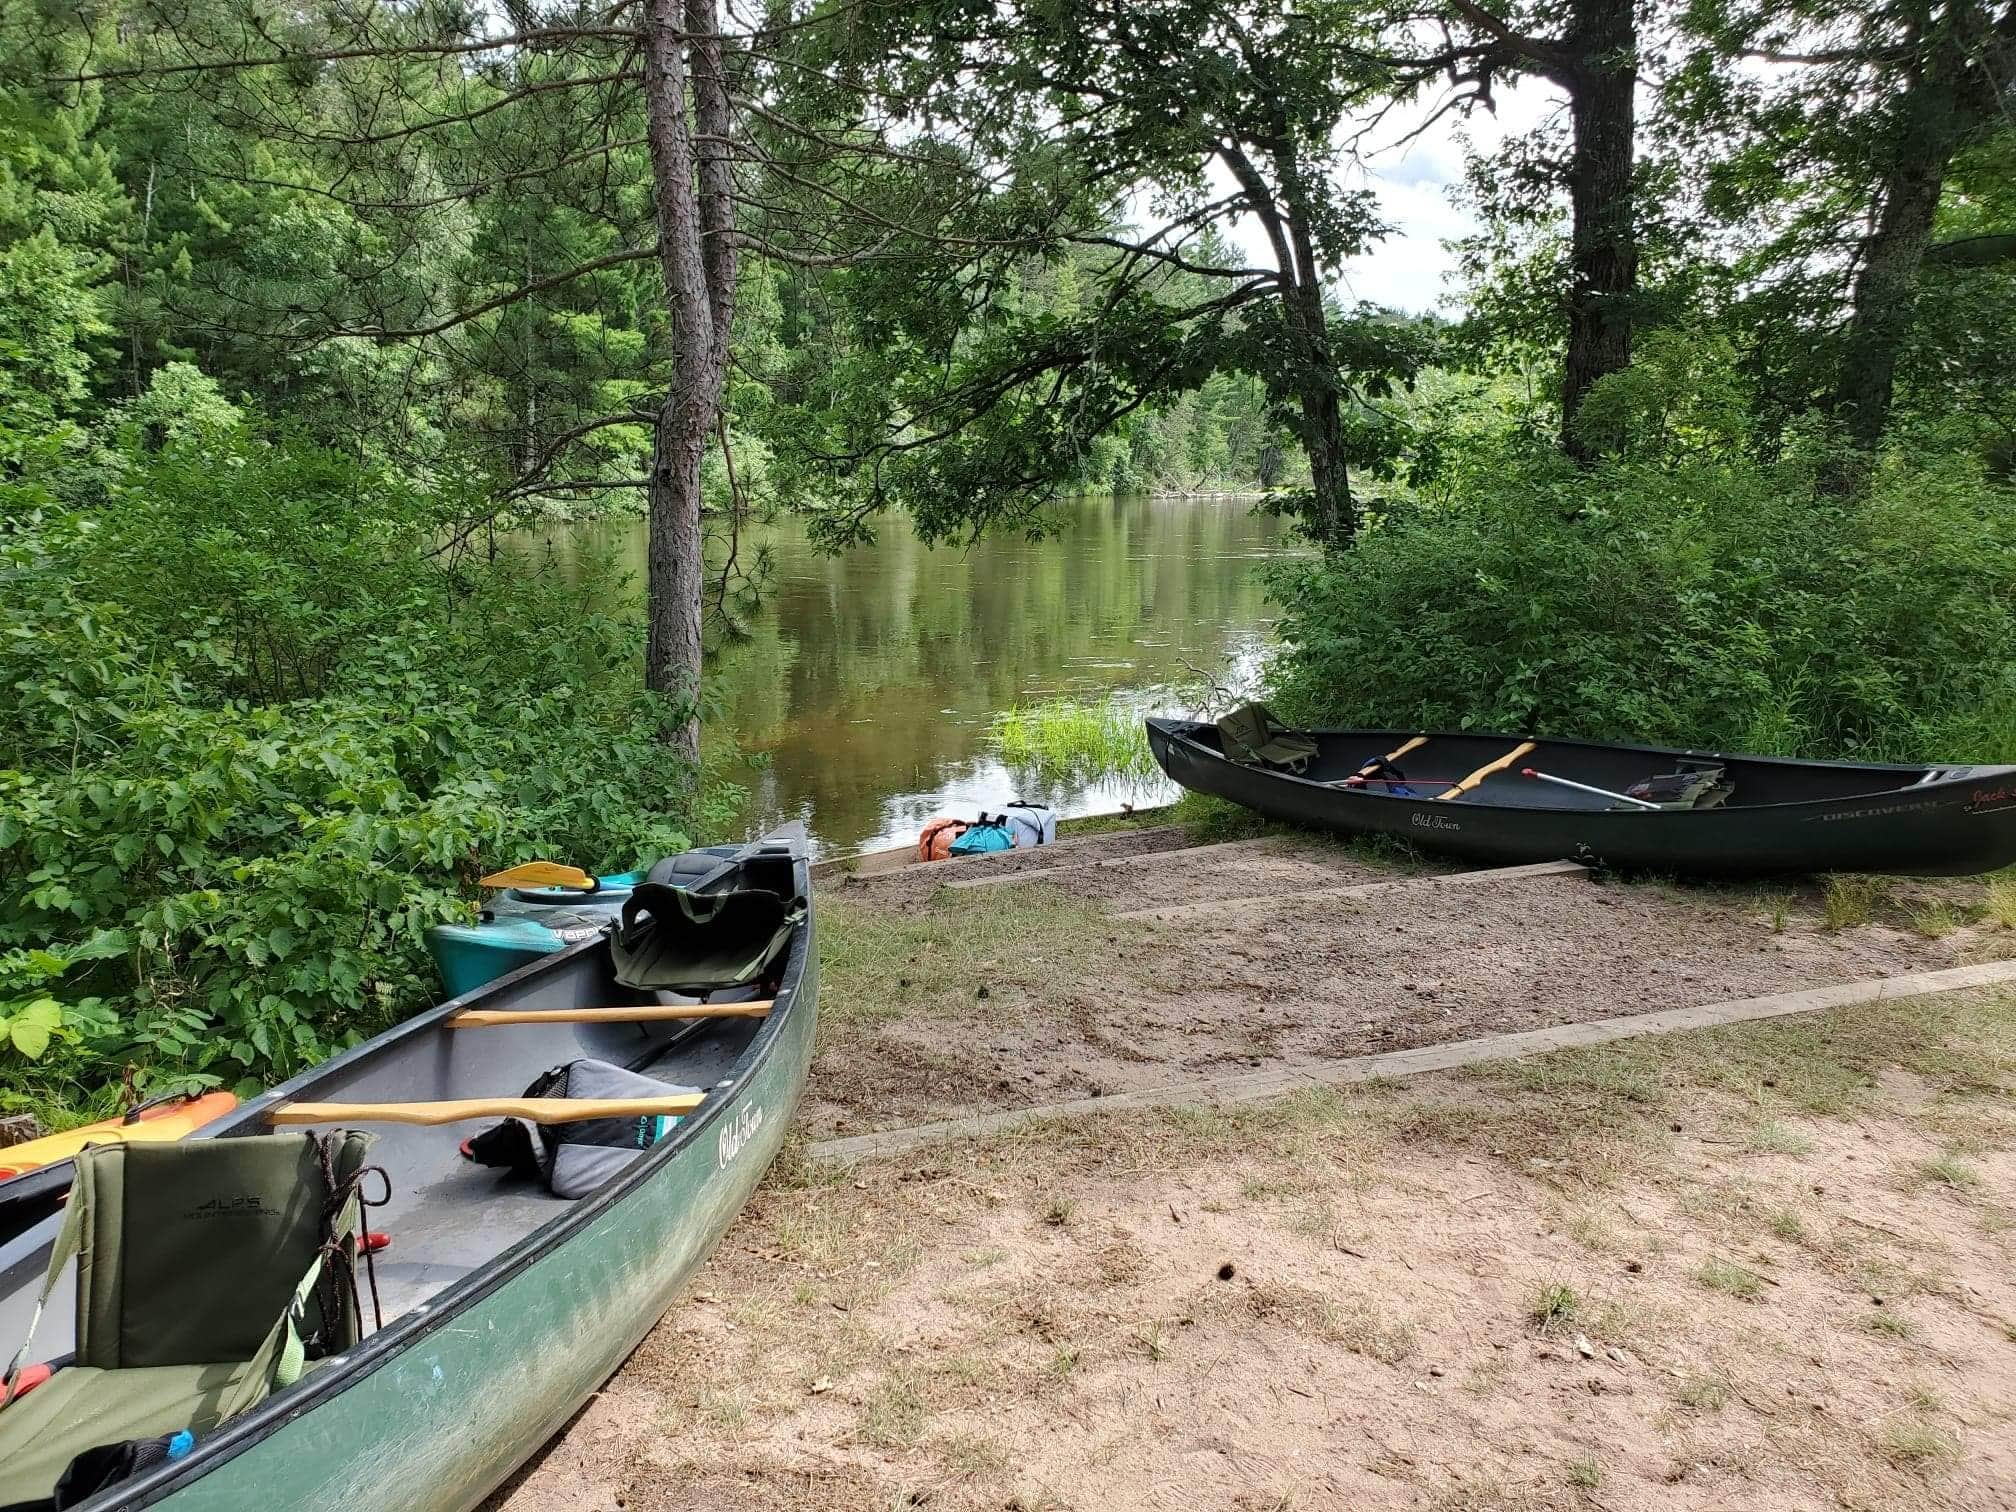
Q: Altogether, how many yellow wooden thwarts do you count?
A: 4